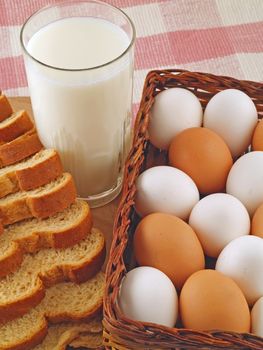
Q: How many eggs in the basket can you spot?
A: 13